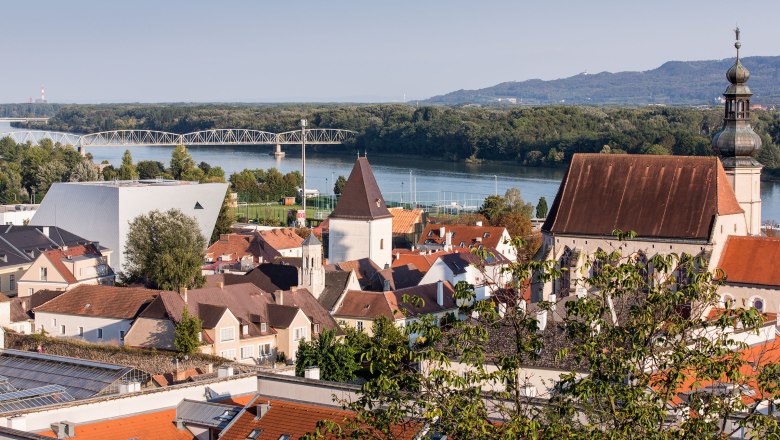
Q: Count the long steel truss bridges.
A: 1